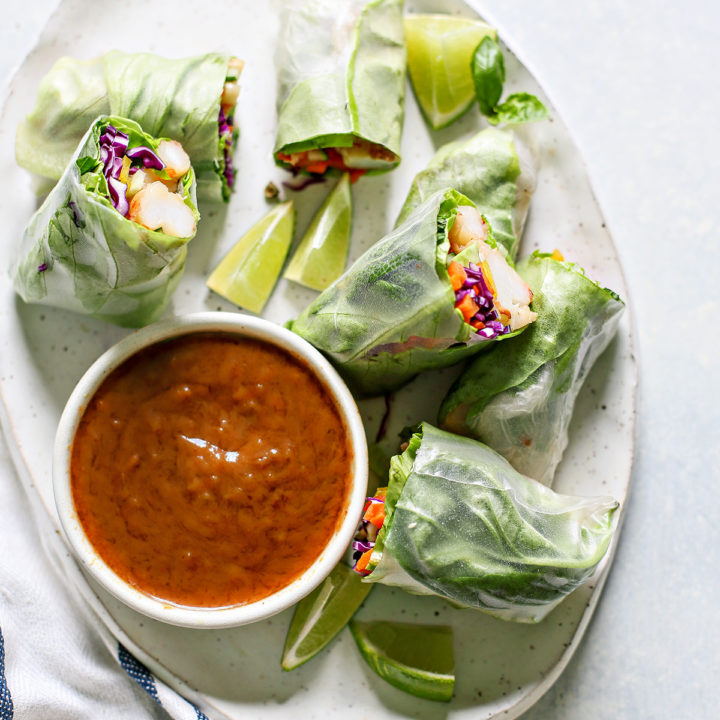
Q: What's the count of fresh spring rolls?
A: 7